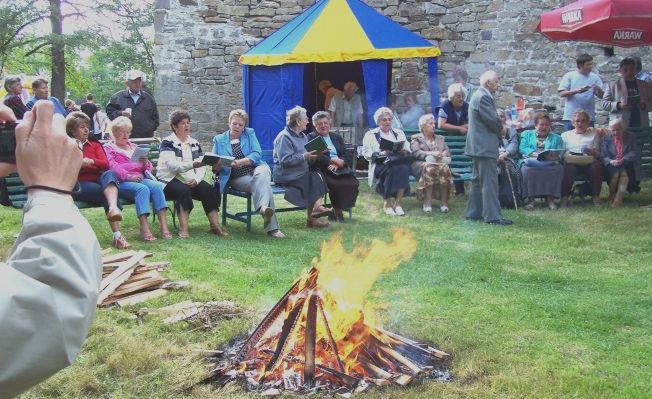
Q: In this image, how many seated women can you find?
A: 12